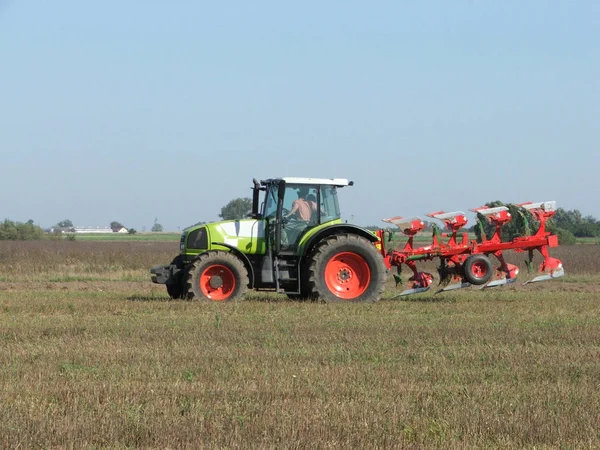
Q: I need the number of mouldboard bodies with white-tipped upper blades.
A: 4